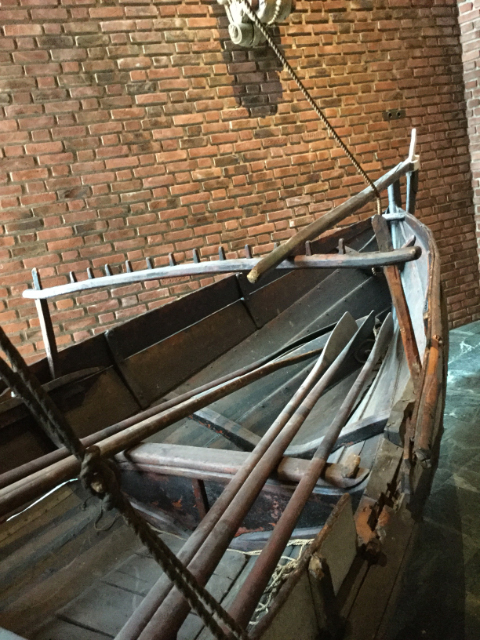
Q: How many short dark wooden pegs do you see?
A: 12